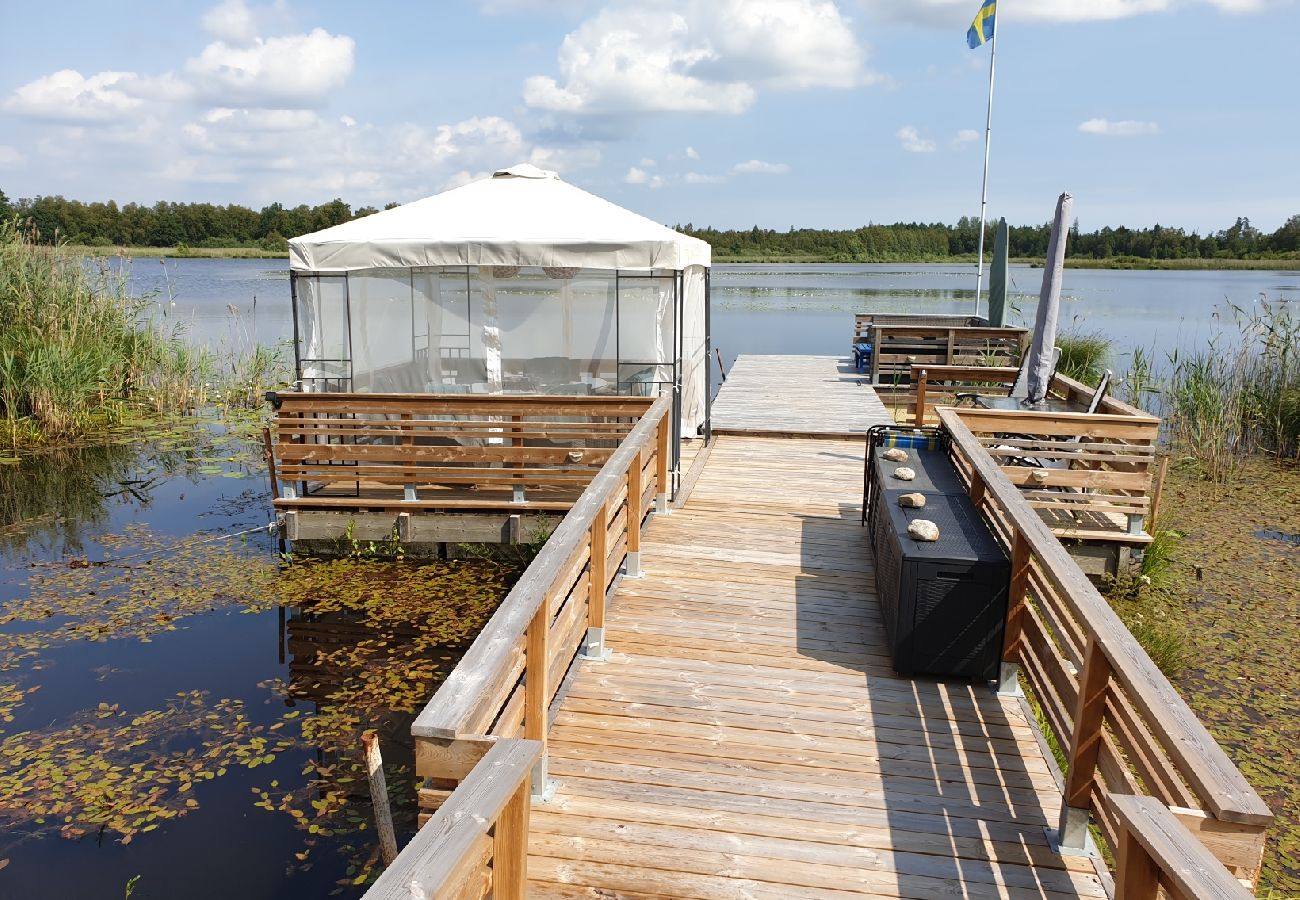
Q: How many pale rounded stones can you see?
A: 4